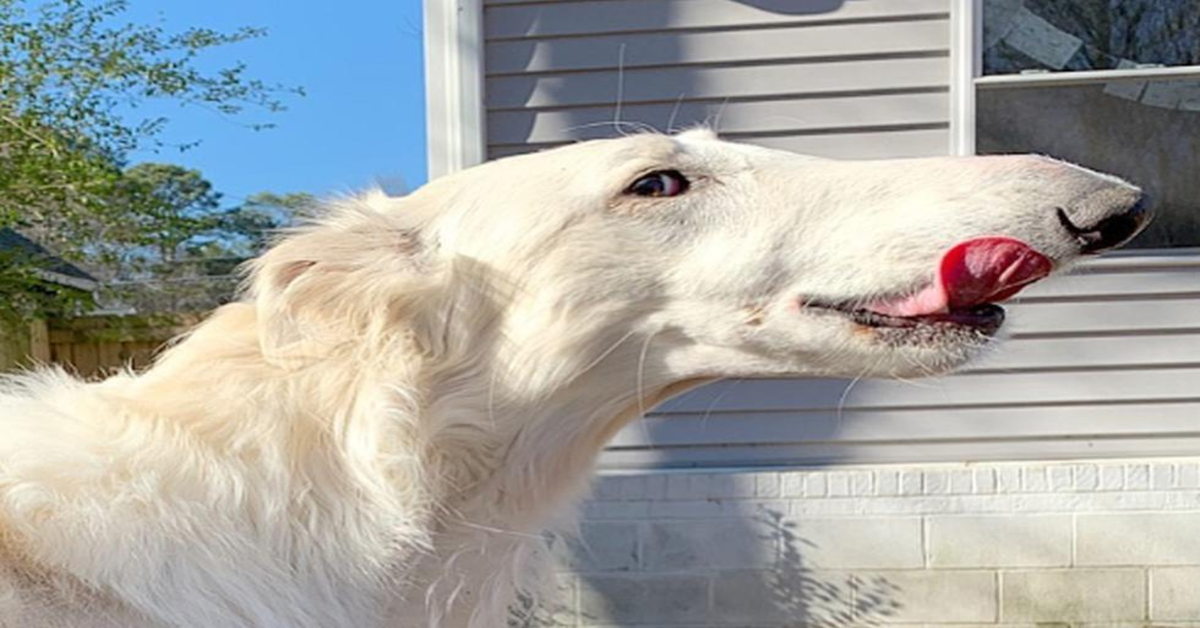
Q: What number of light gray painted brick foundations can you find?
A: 1